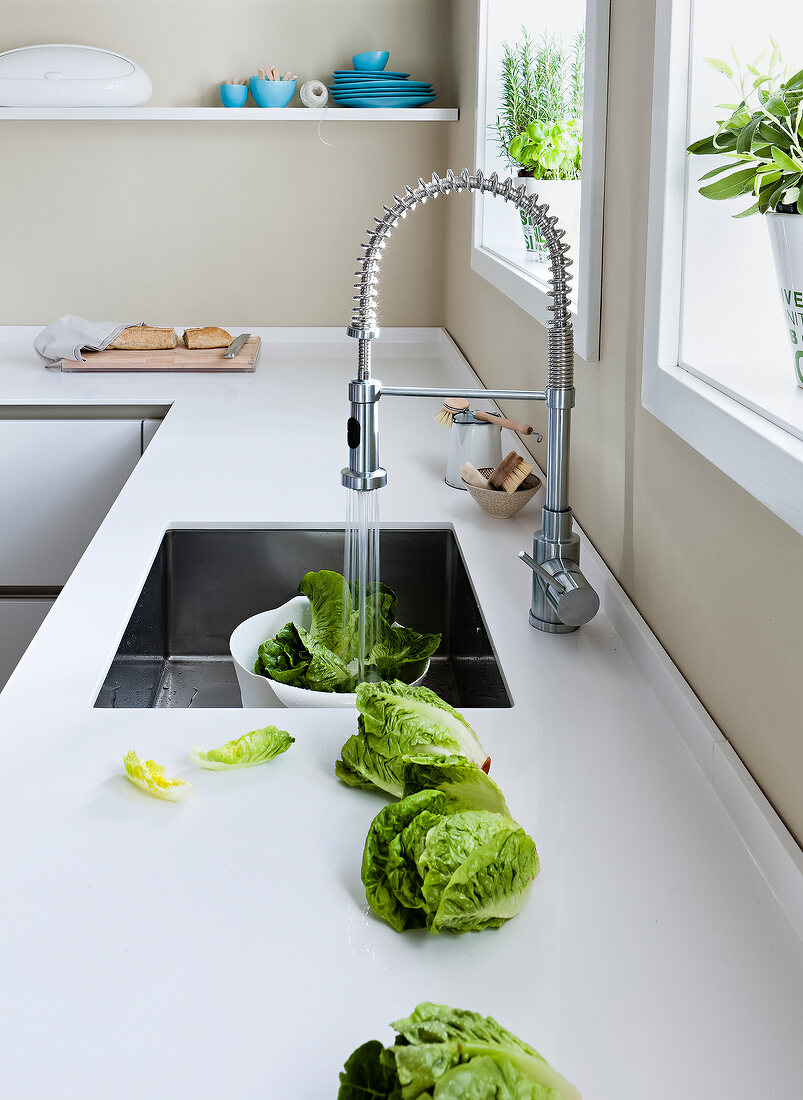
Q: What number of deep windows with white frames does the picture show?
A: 2